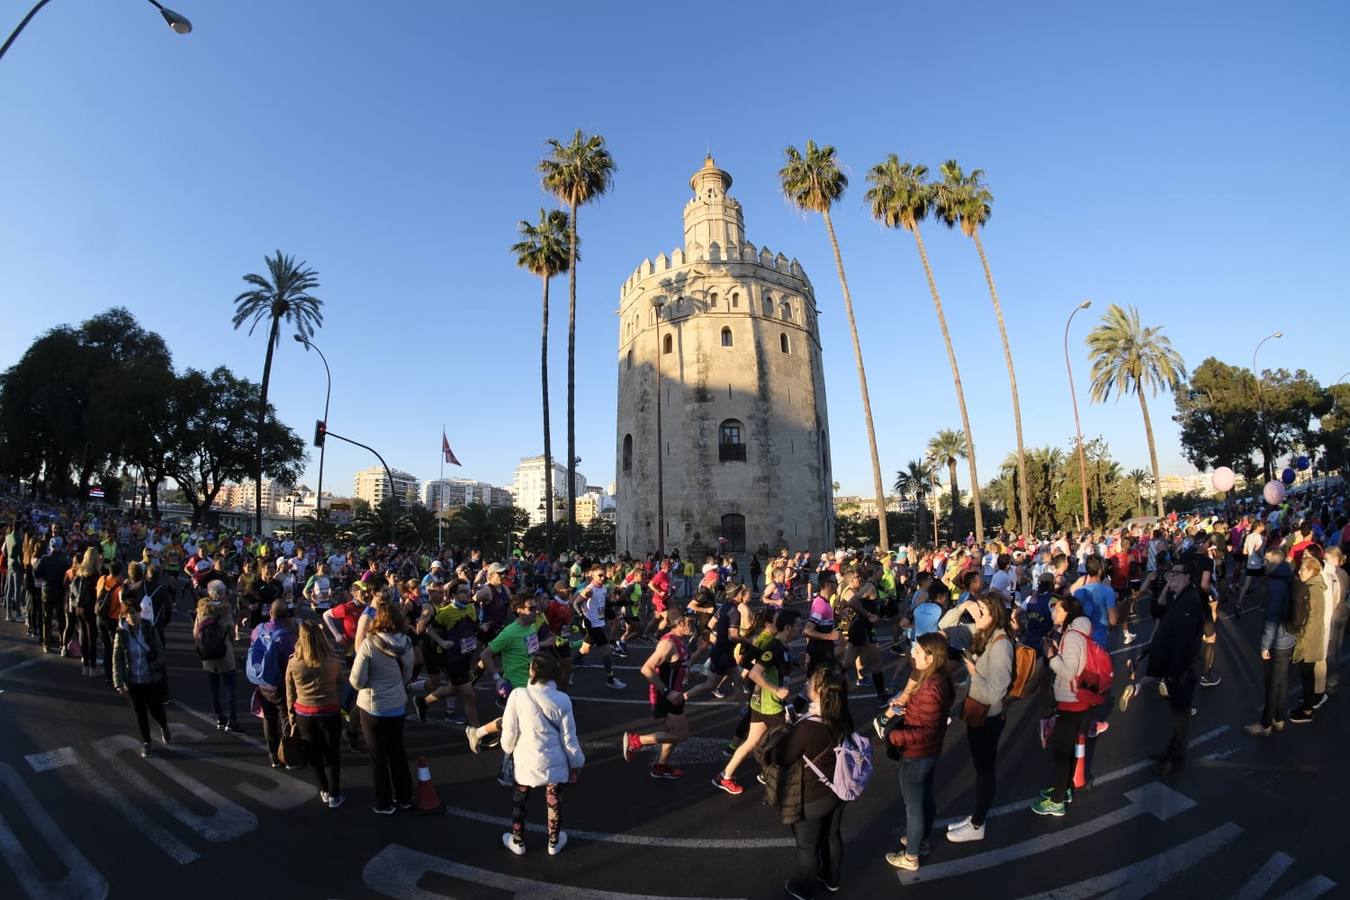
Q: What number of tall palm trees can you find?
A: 7